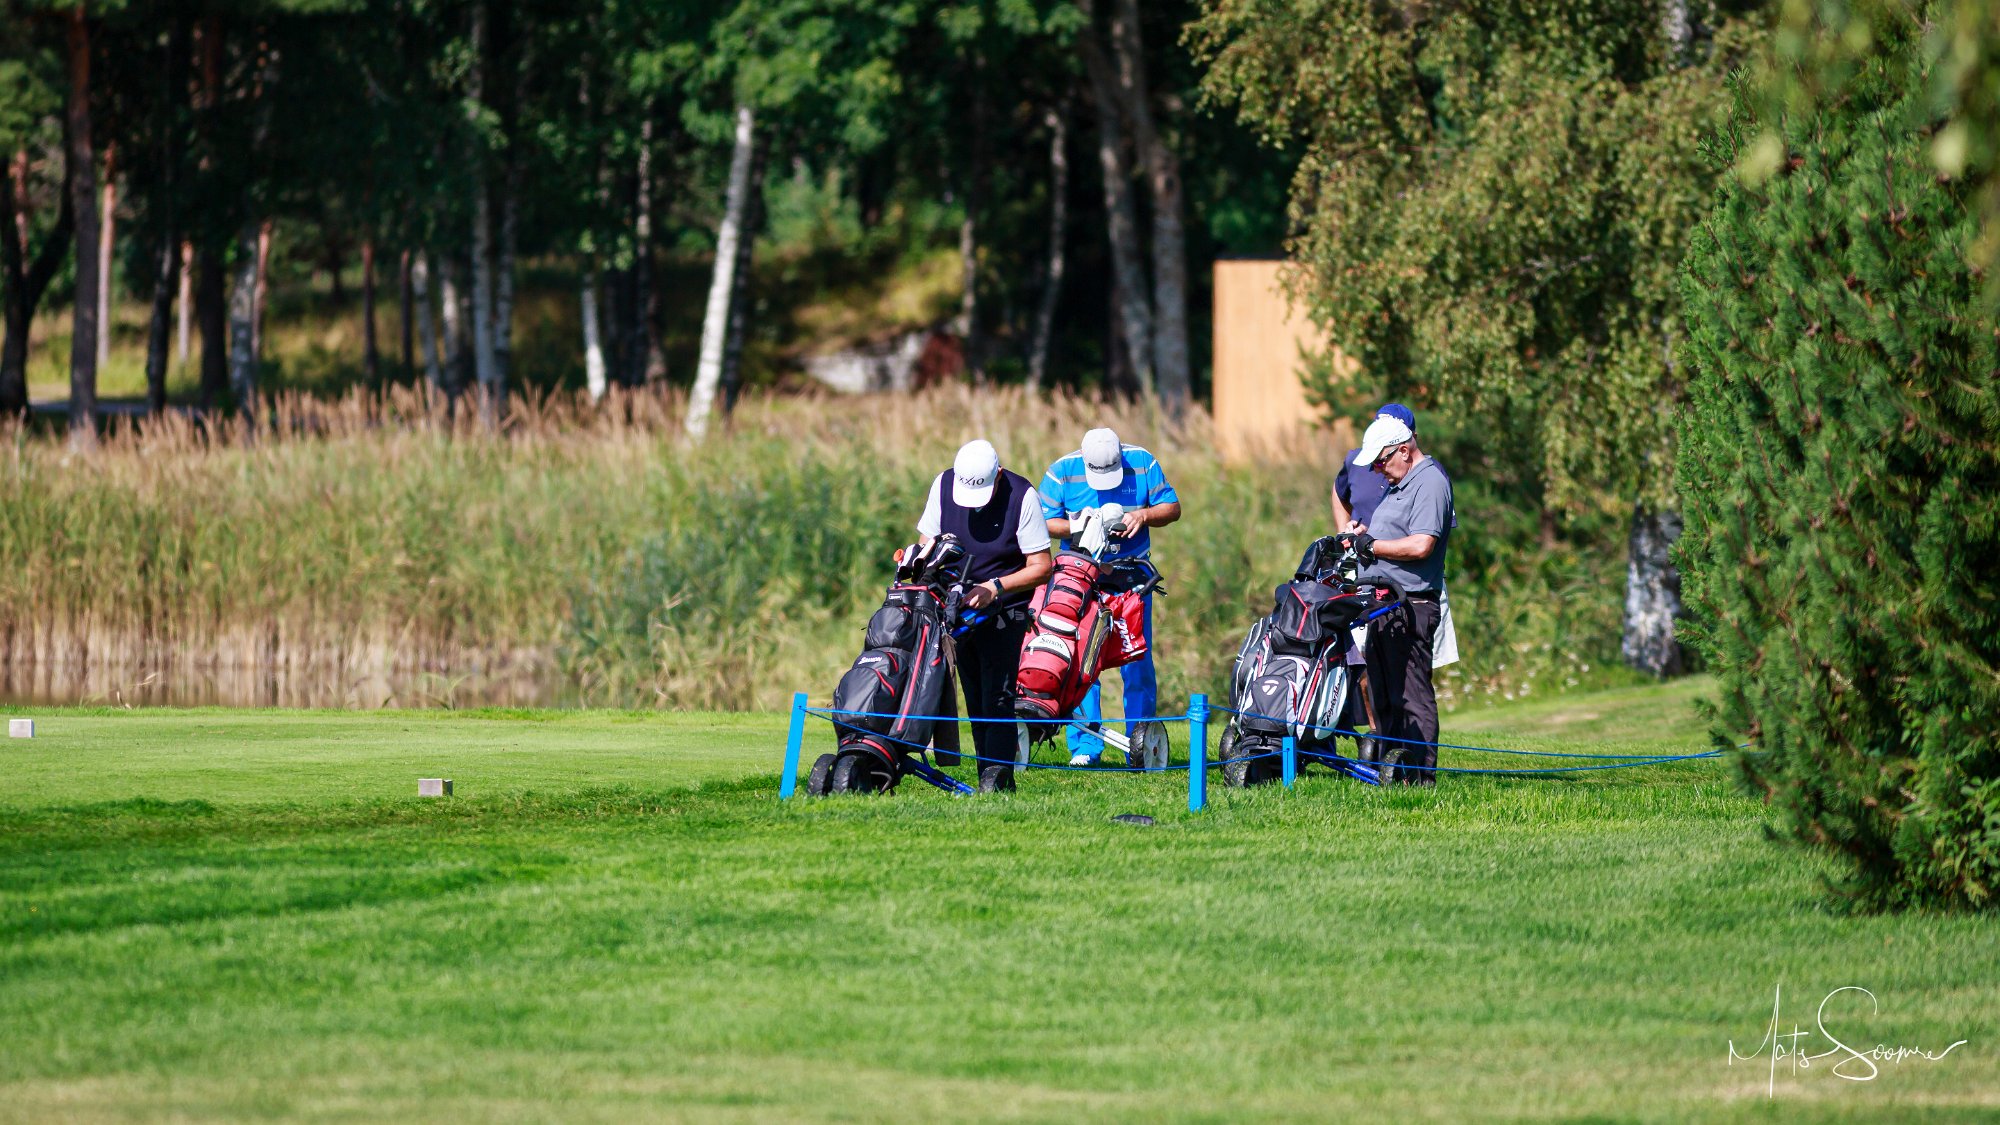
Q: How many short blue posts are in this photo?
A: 3